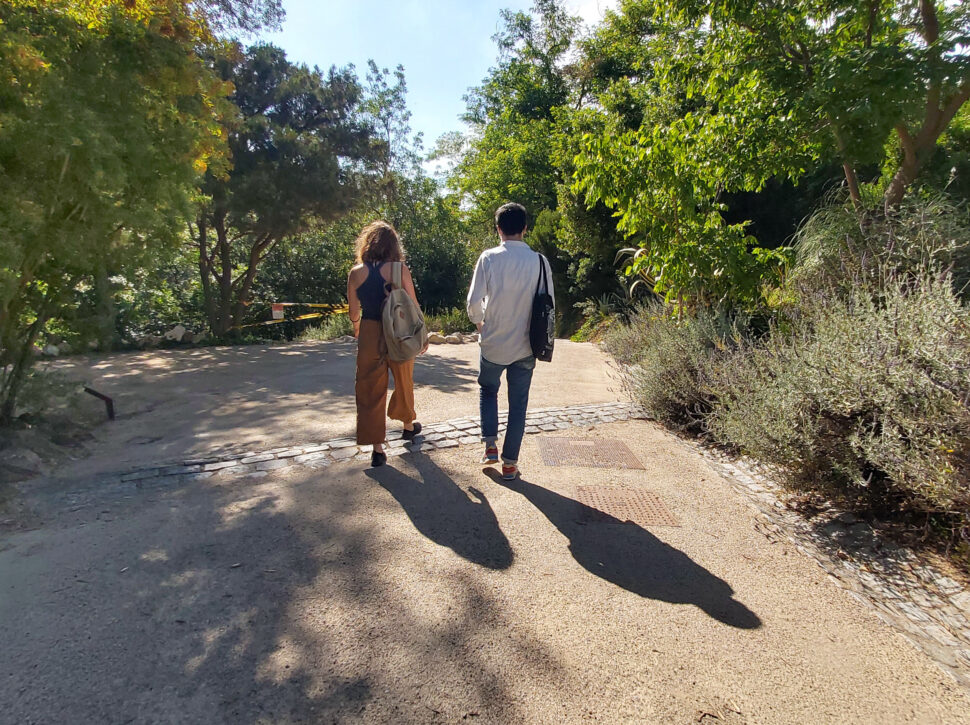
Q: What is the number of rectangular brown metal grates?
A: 2